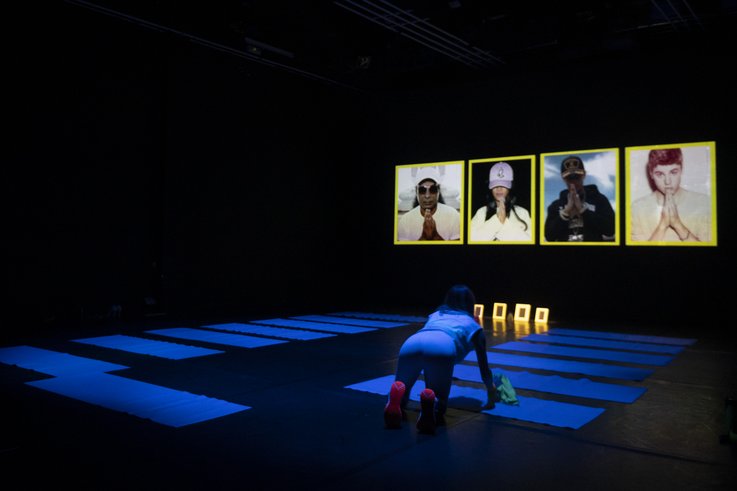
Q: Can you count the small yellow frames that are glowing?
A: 4